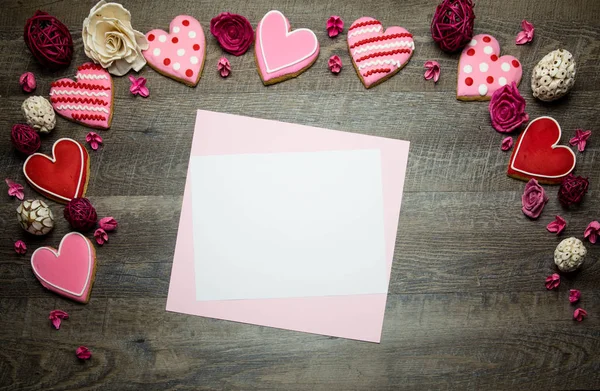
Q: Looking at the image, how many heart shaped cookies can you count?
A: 8